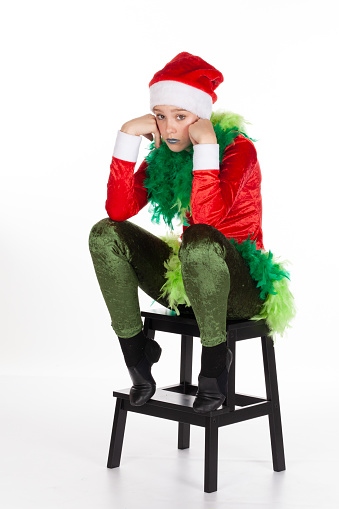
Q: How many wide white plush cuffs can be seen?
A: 2